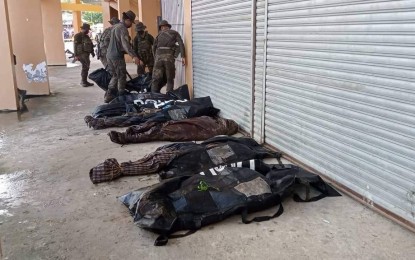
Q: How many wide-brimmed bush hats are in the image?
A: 5